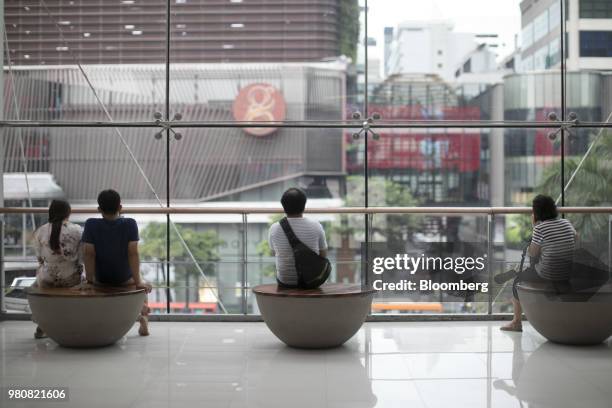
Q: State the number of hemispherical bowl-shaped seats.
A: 3